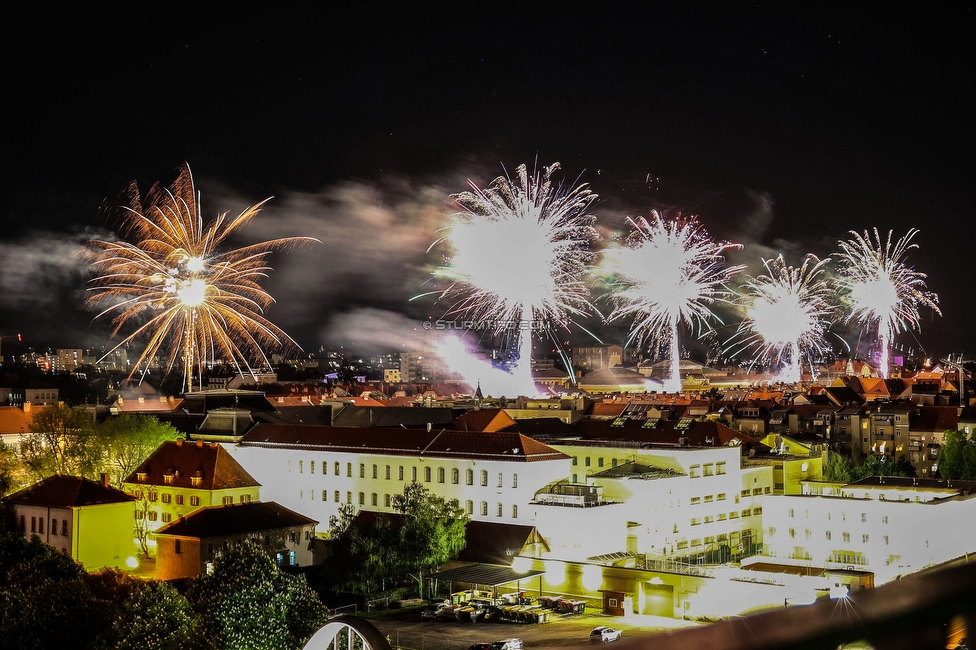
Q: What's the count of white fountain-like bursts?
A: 4